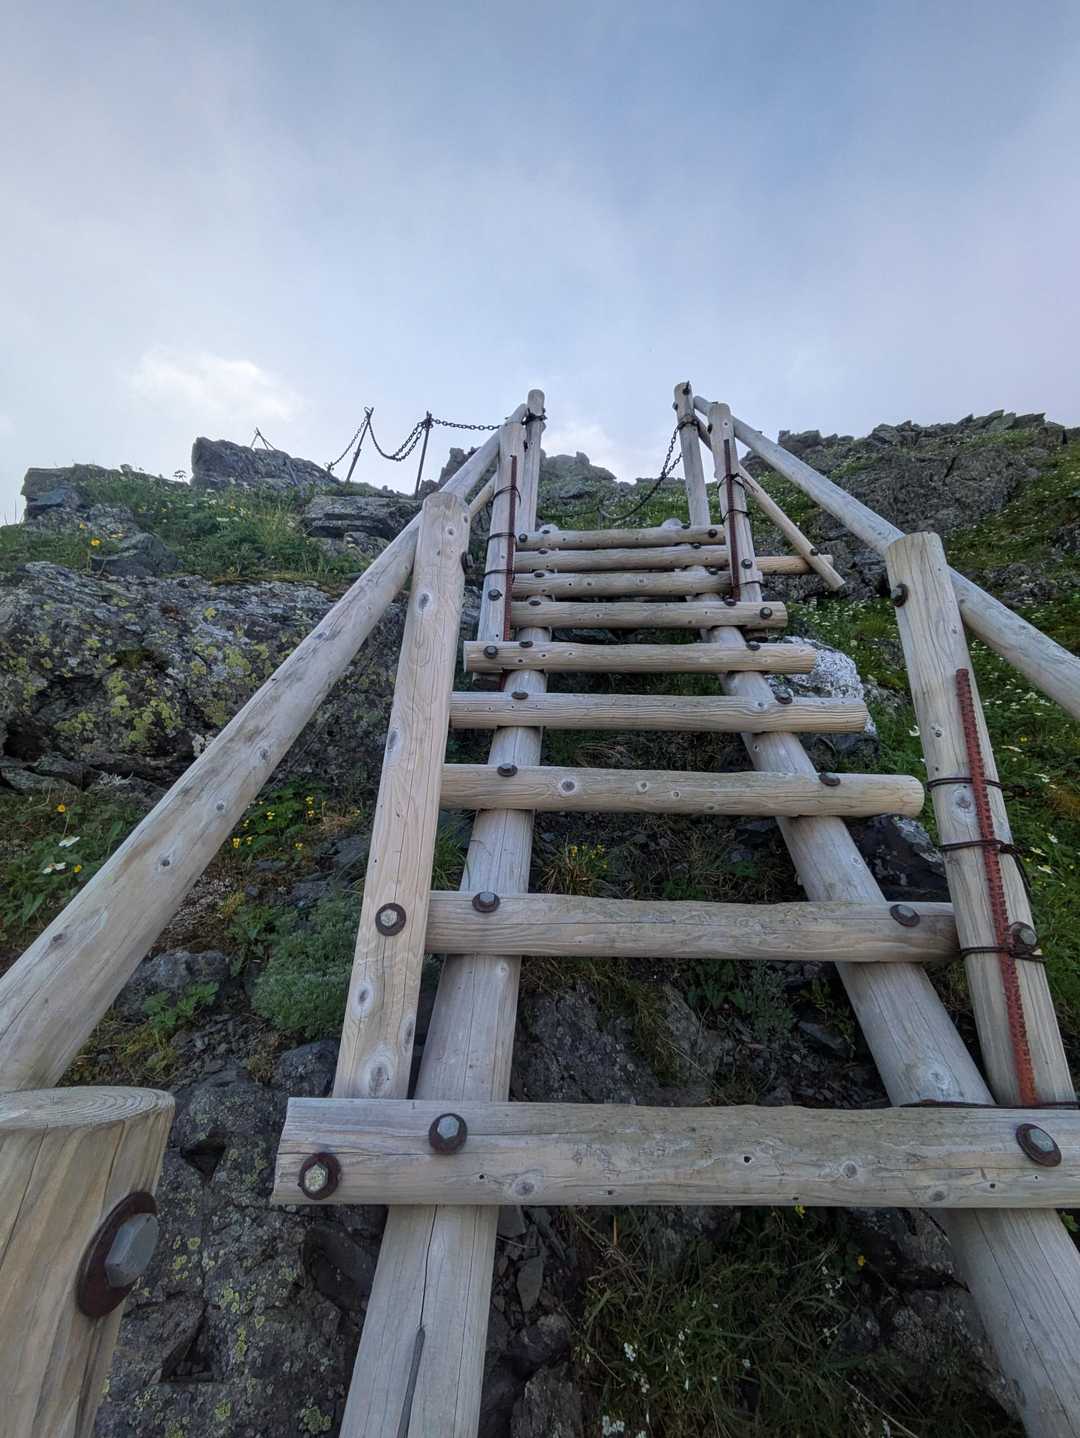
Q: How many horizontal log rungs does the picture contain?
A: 9